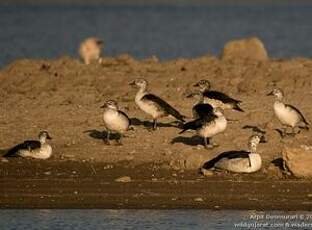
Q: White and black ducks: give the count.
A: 8